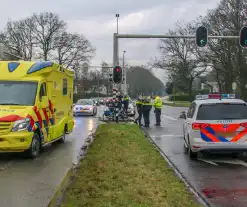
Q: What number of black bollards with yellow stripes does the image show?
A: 0